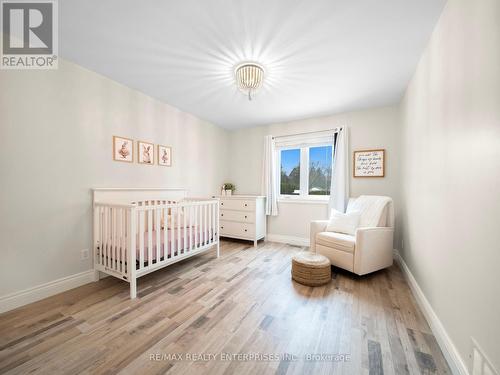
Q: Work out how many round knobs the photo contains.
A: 6